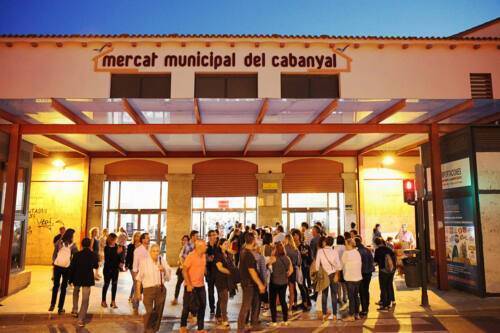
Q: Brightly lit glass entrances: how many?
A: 3